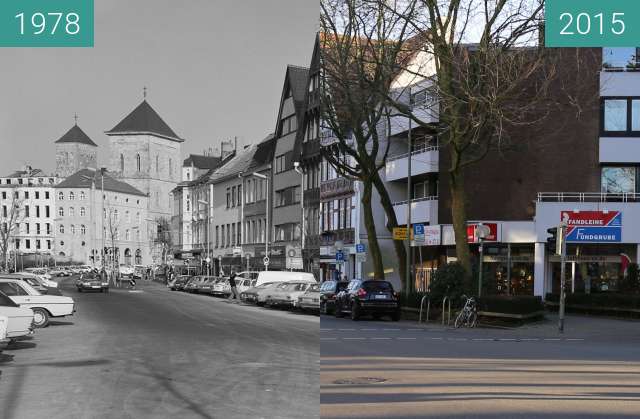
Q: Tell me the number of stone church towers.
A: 2